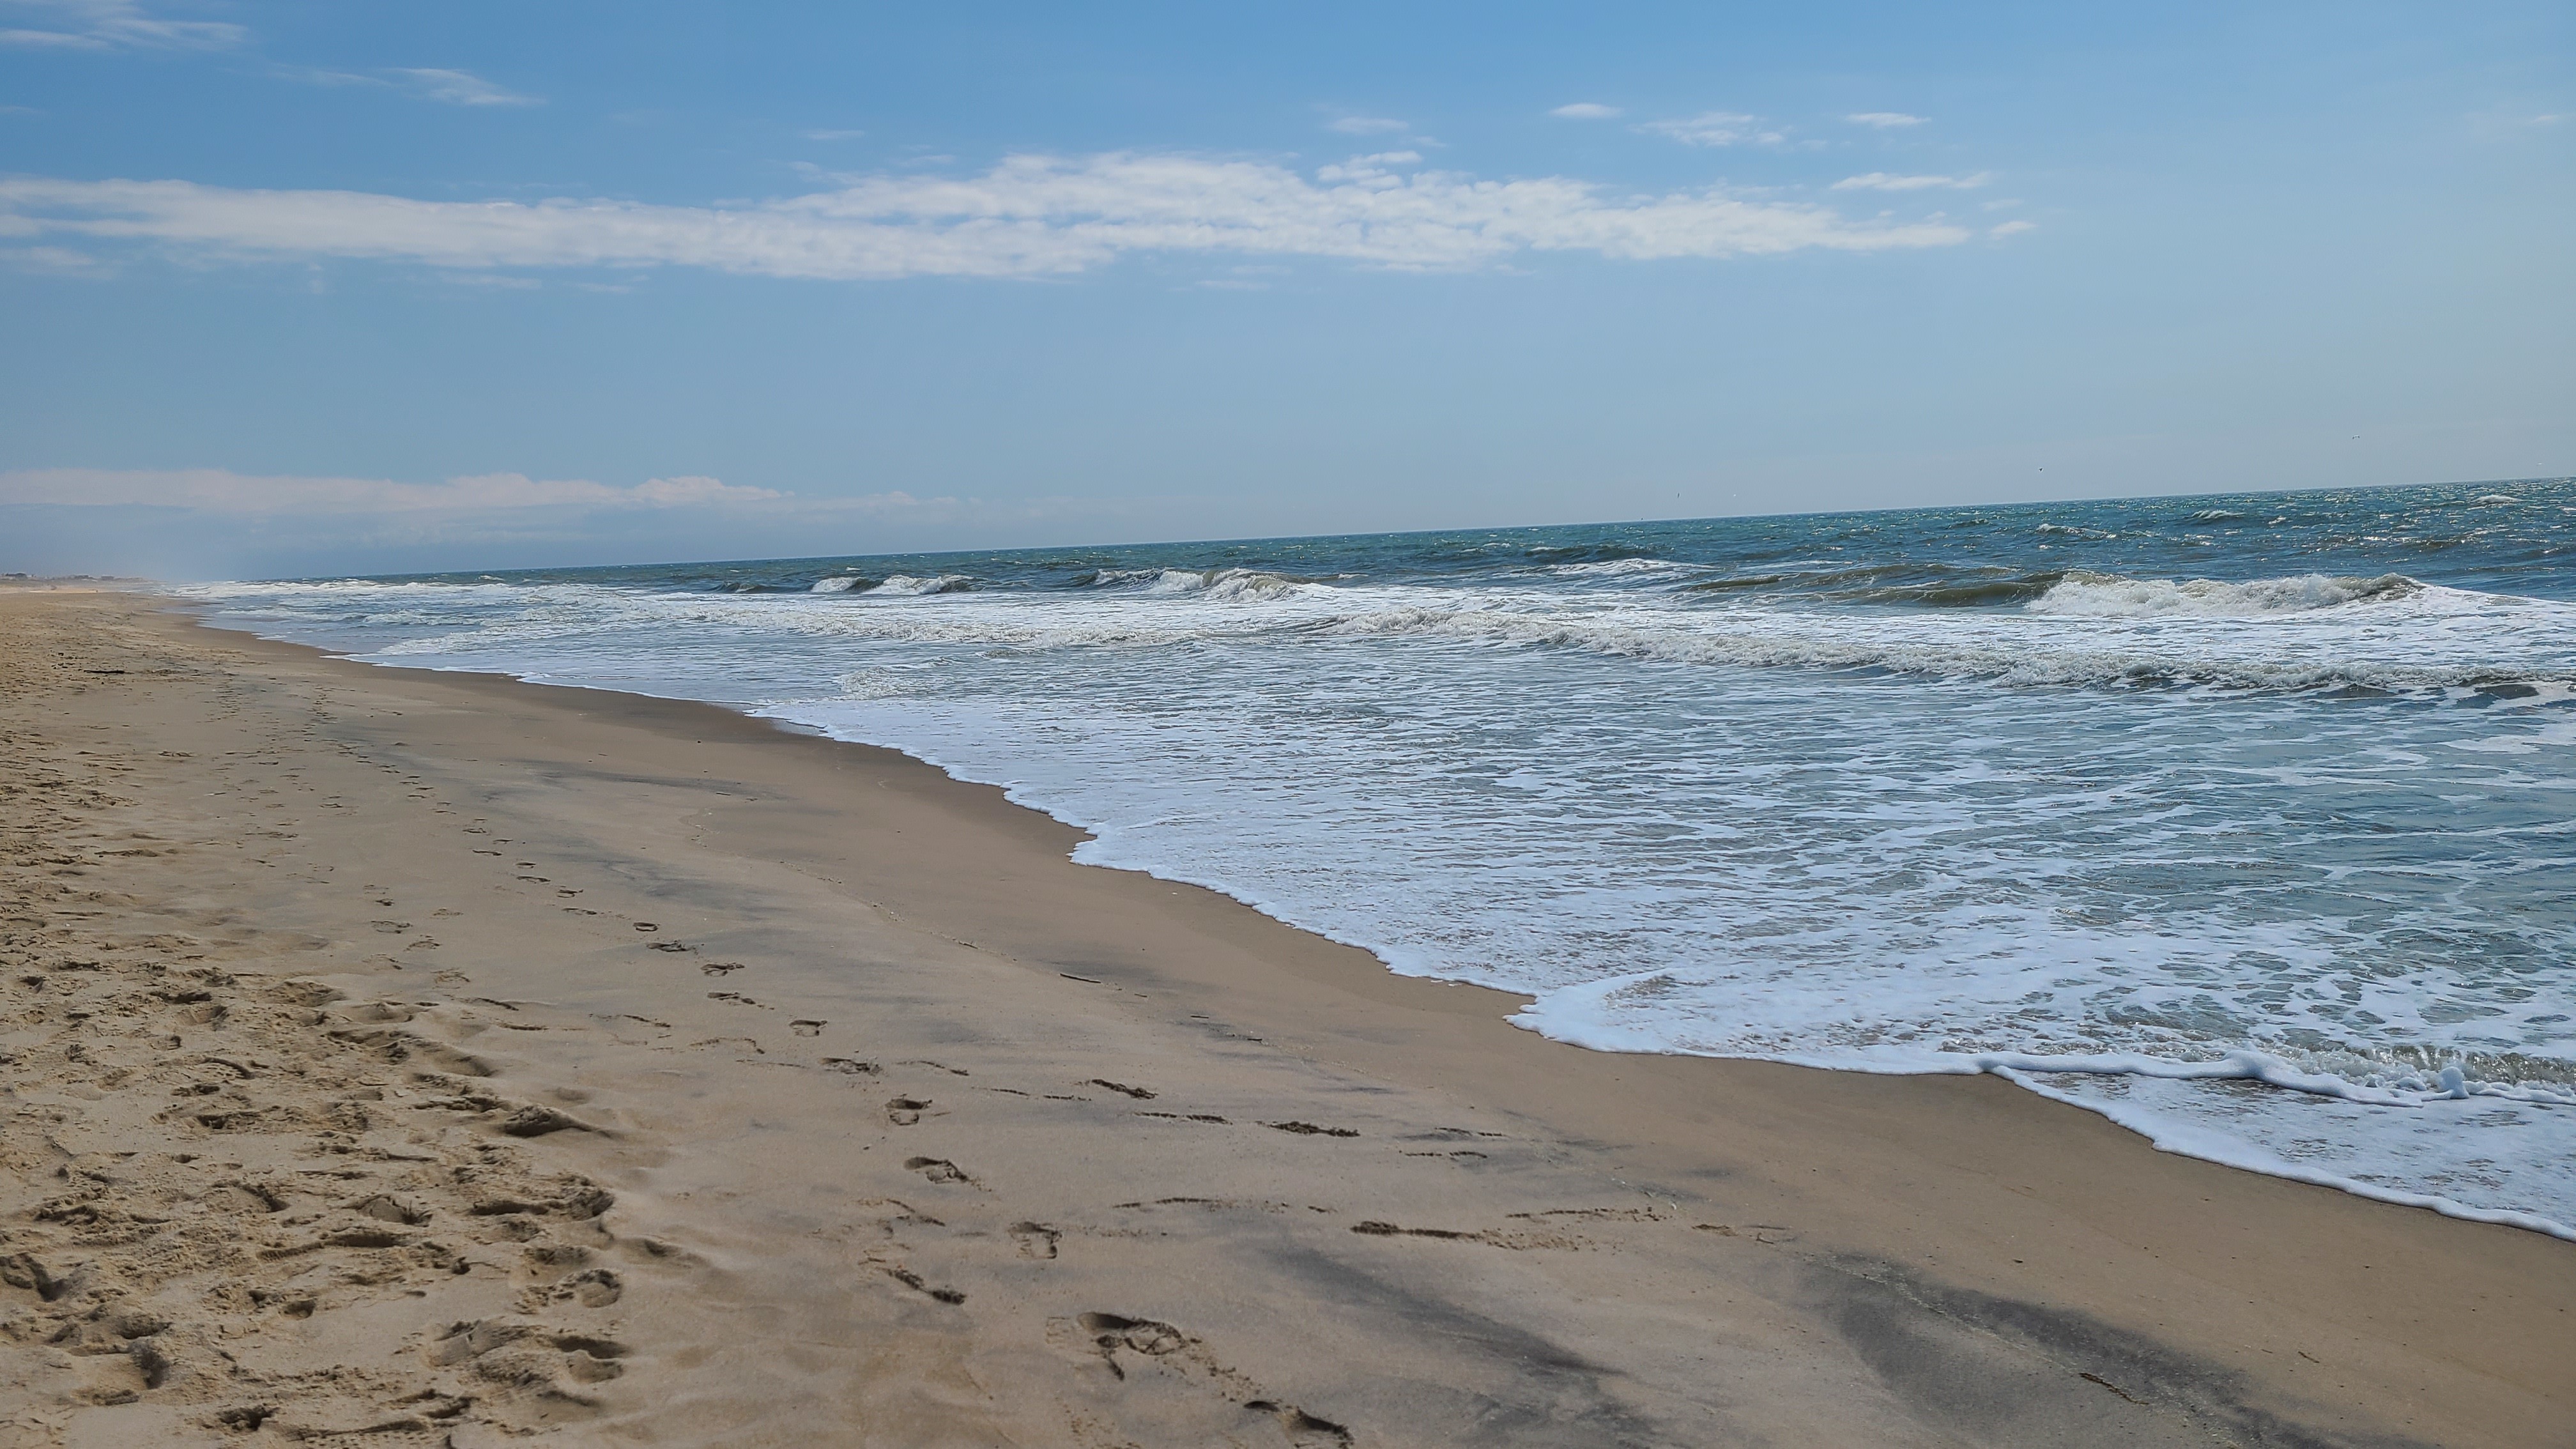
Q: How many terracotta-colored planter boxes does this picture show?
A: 0